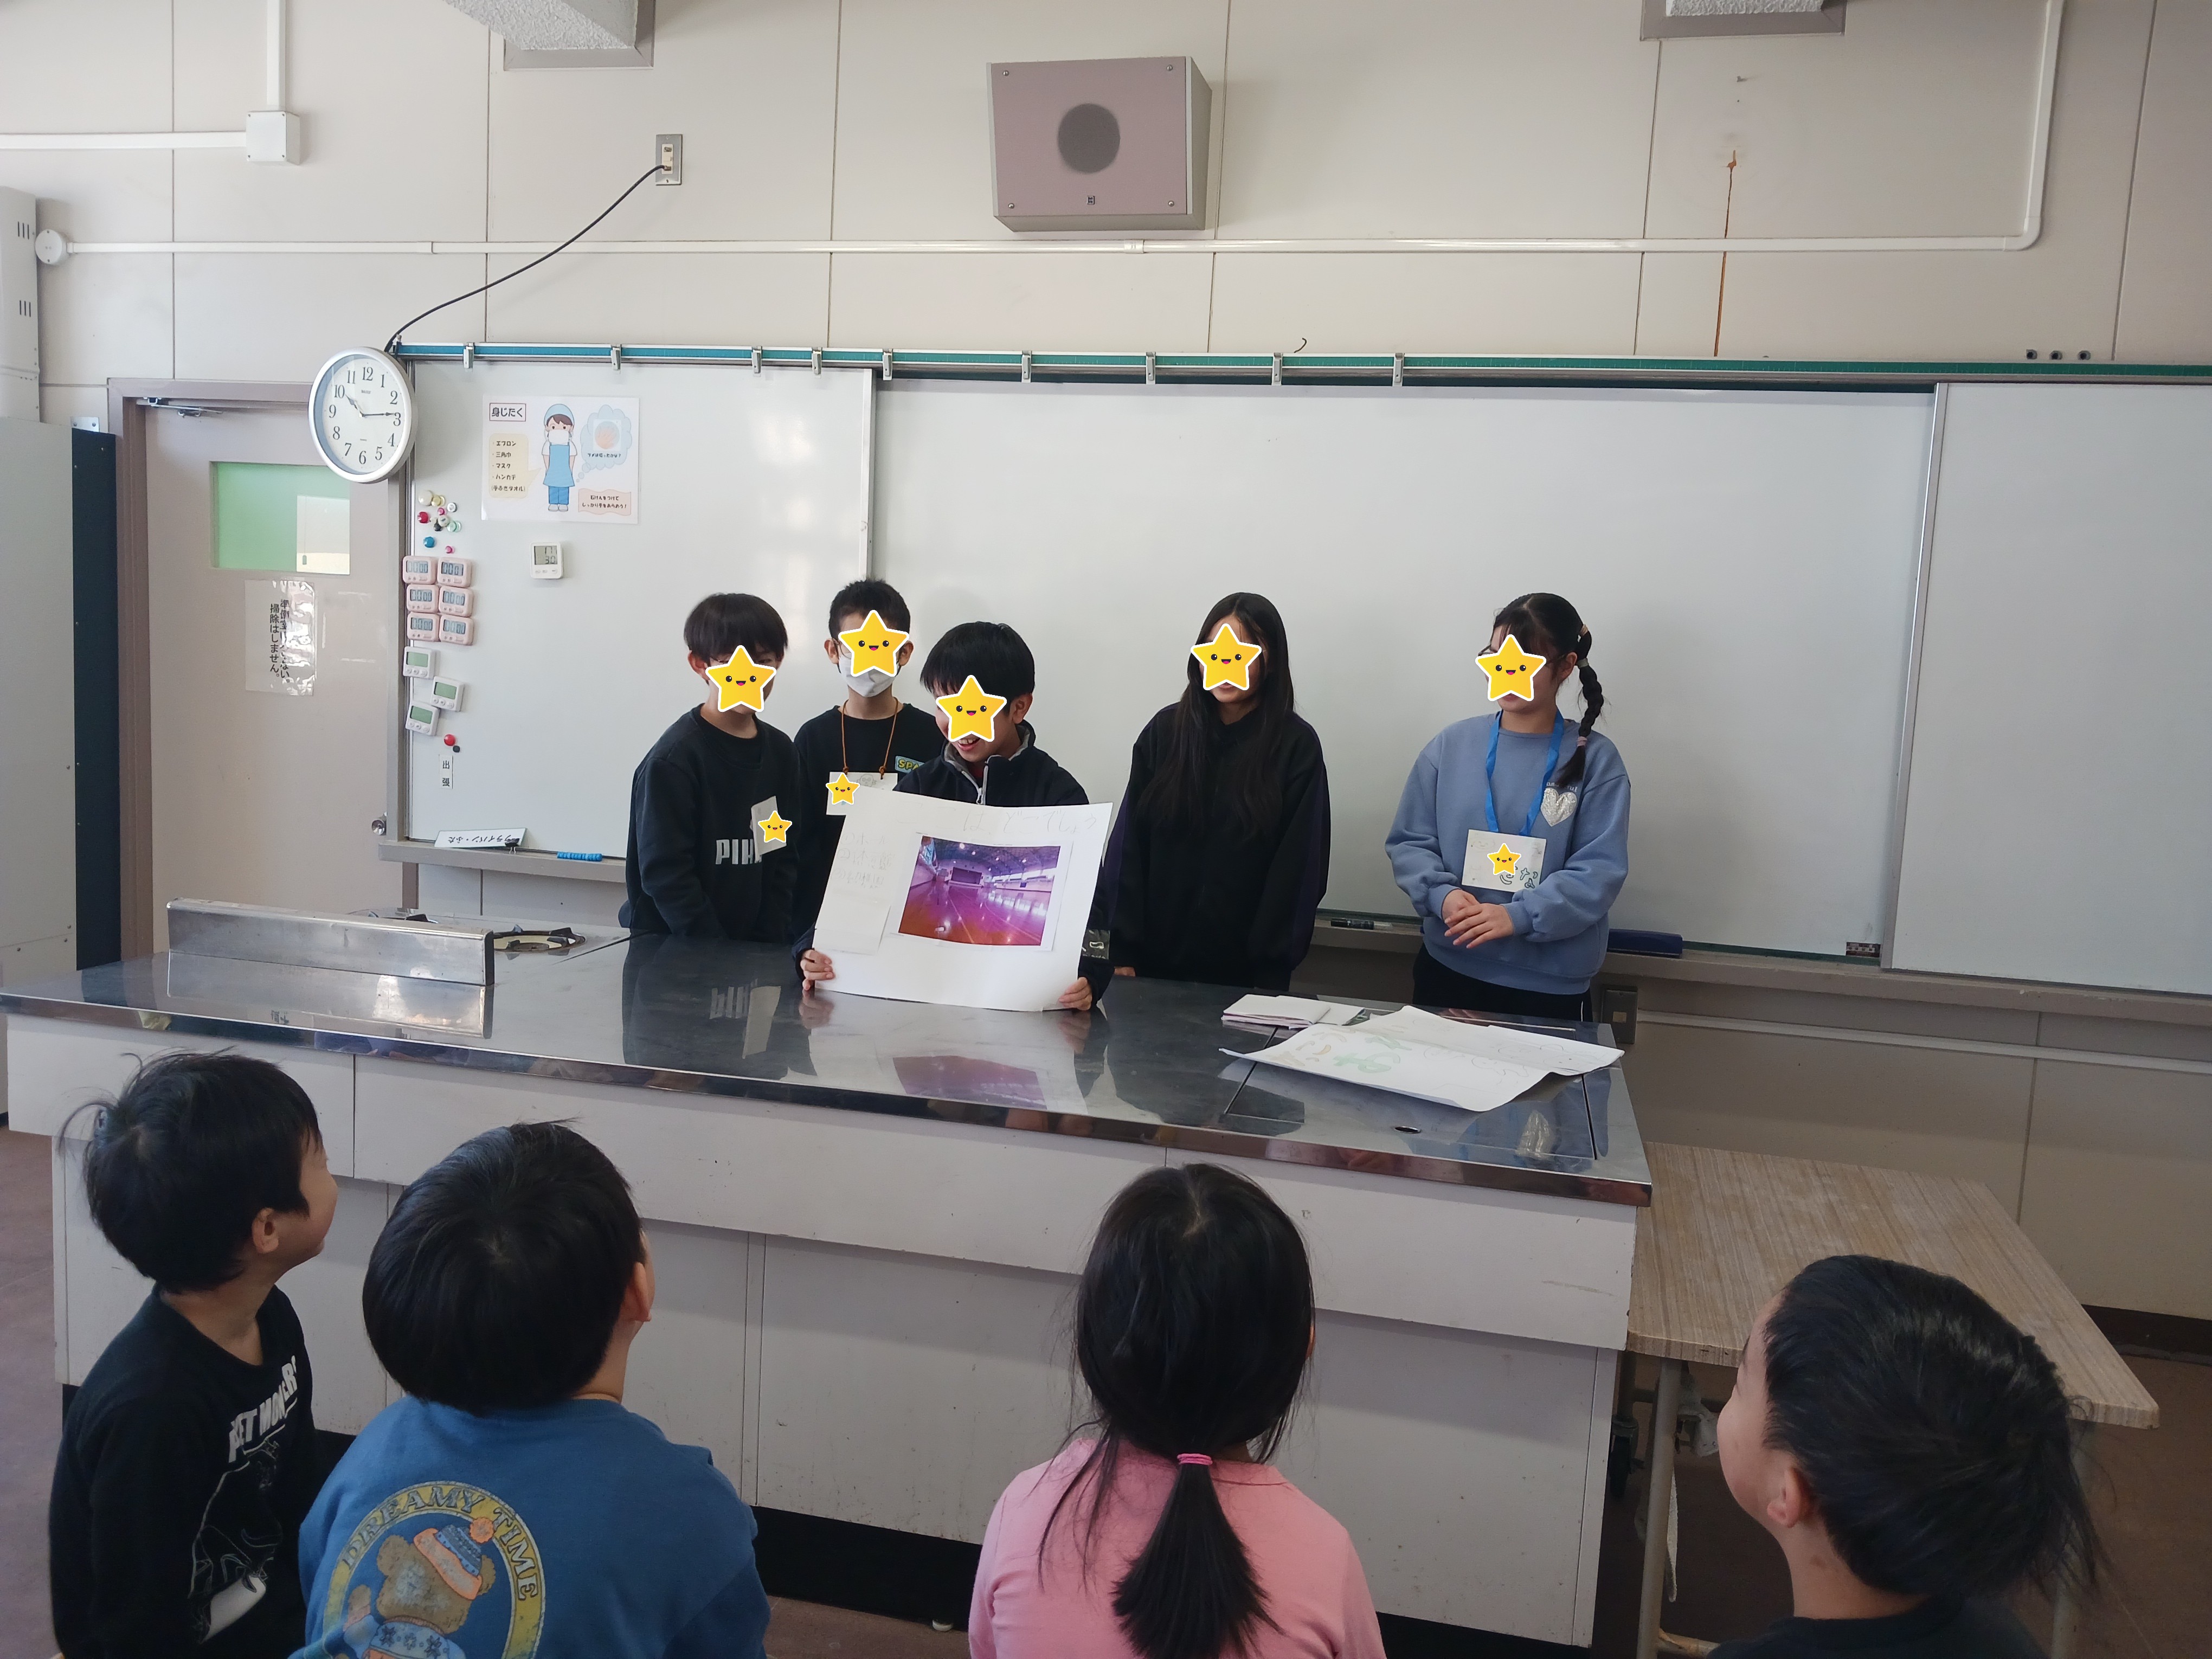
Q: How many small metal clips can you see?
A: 9